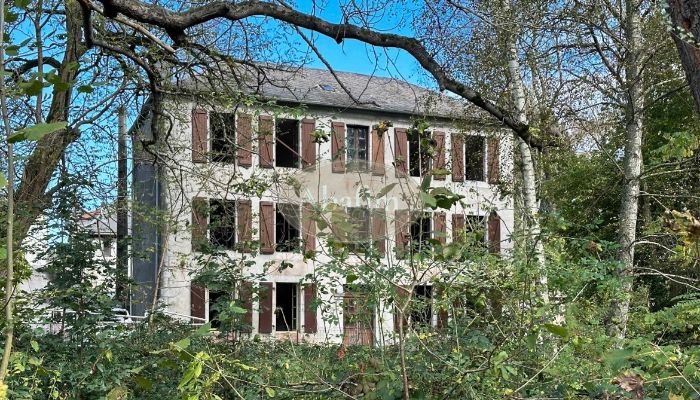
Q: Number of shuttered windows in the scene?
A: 14